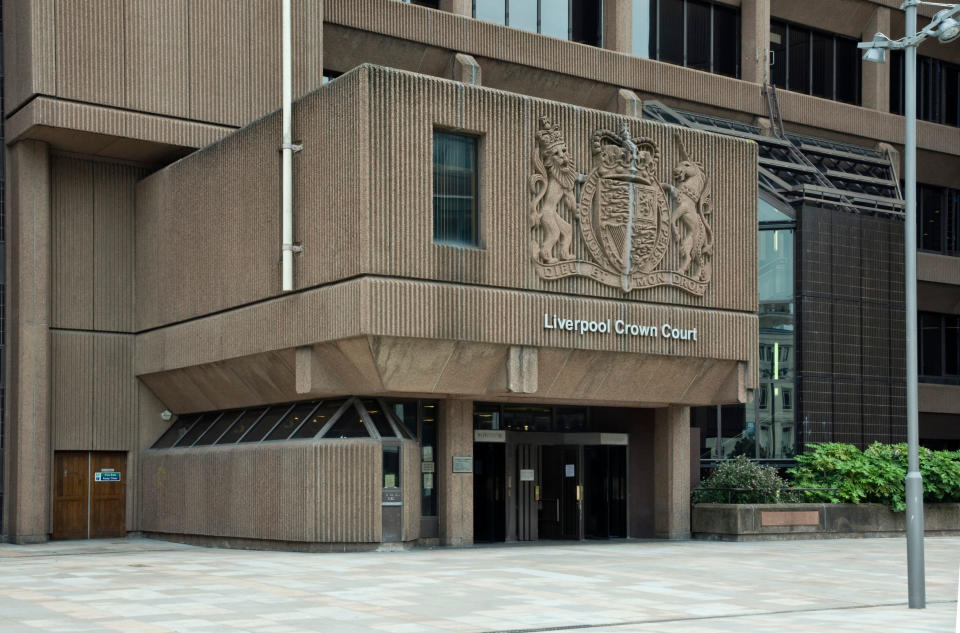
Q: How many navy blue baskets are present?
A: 0